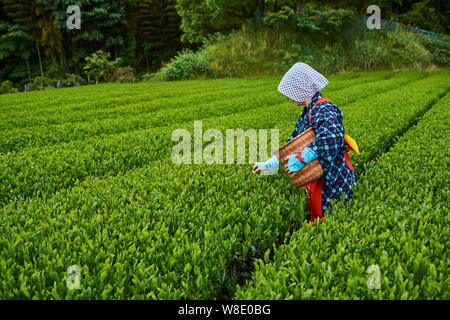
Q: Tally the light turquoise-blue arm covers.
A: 2